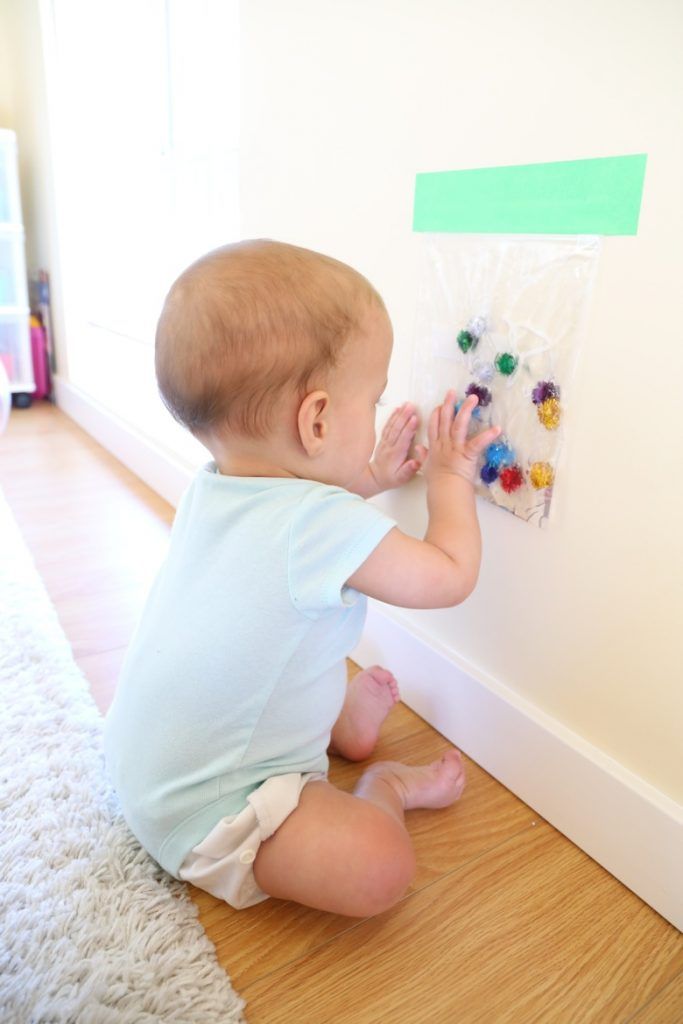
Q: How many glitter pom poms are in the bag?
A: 12